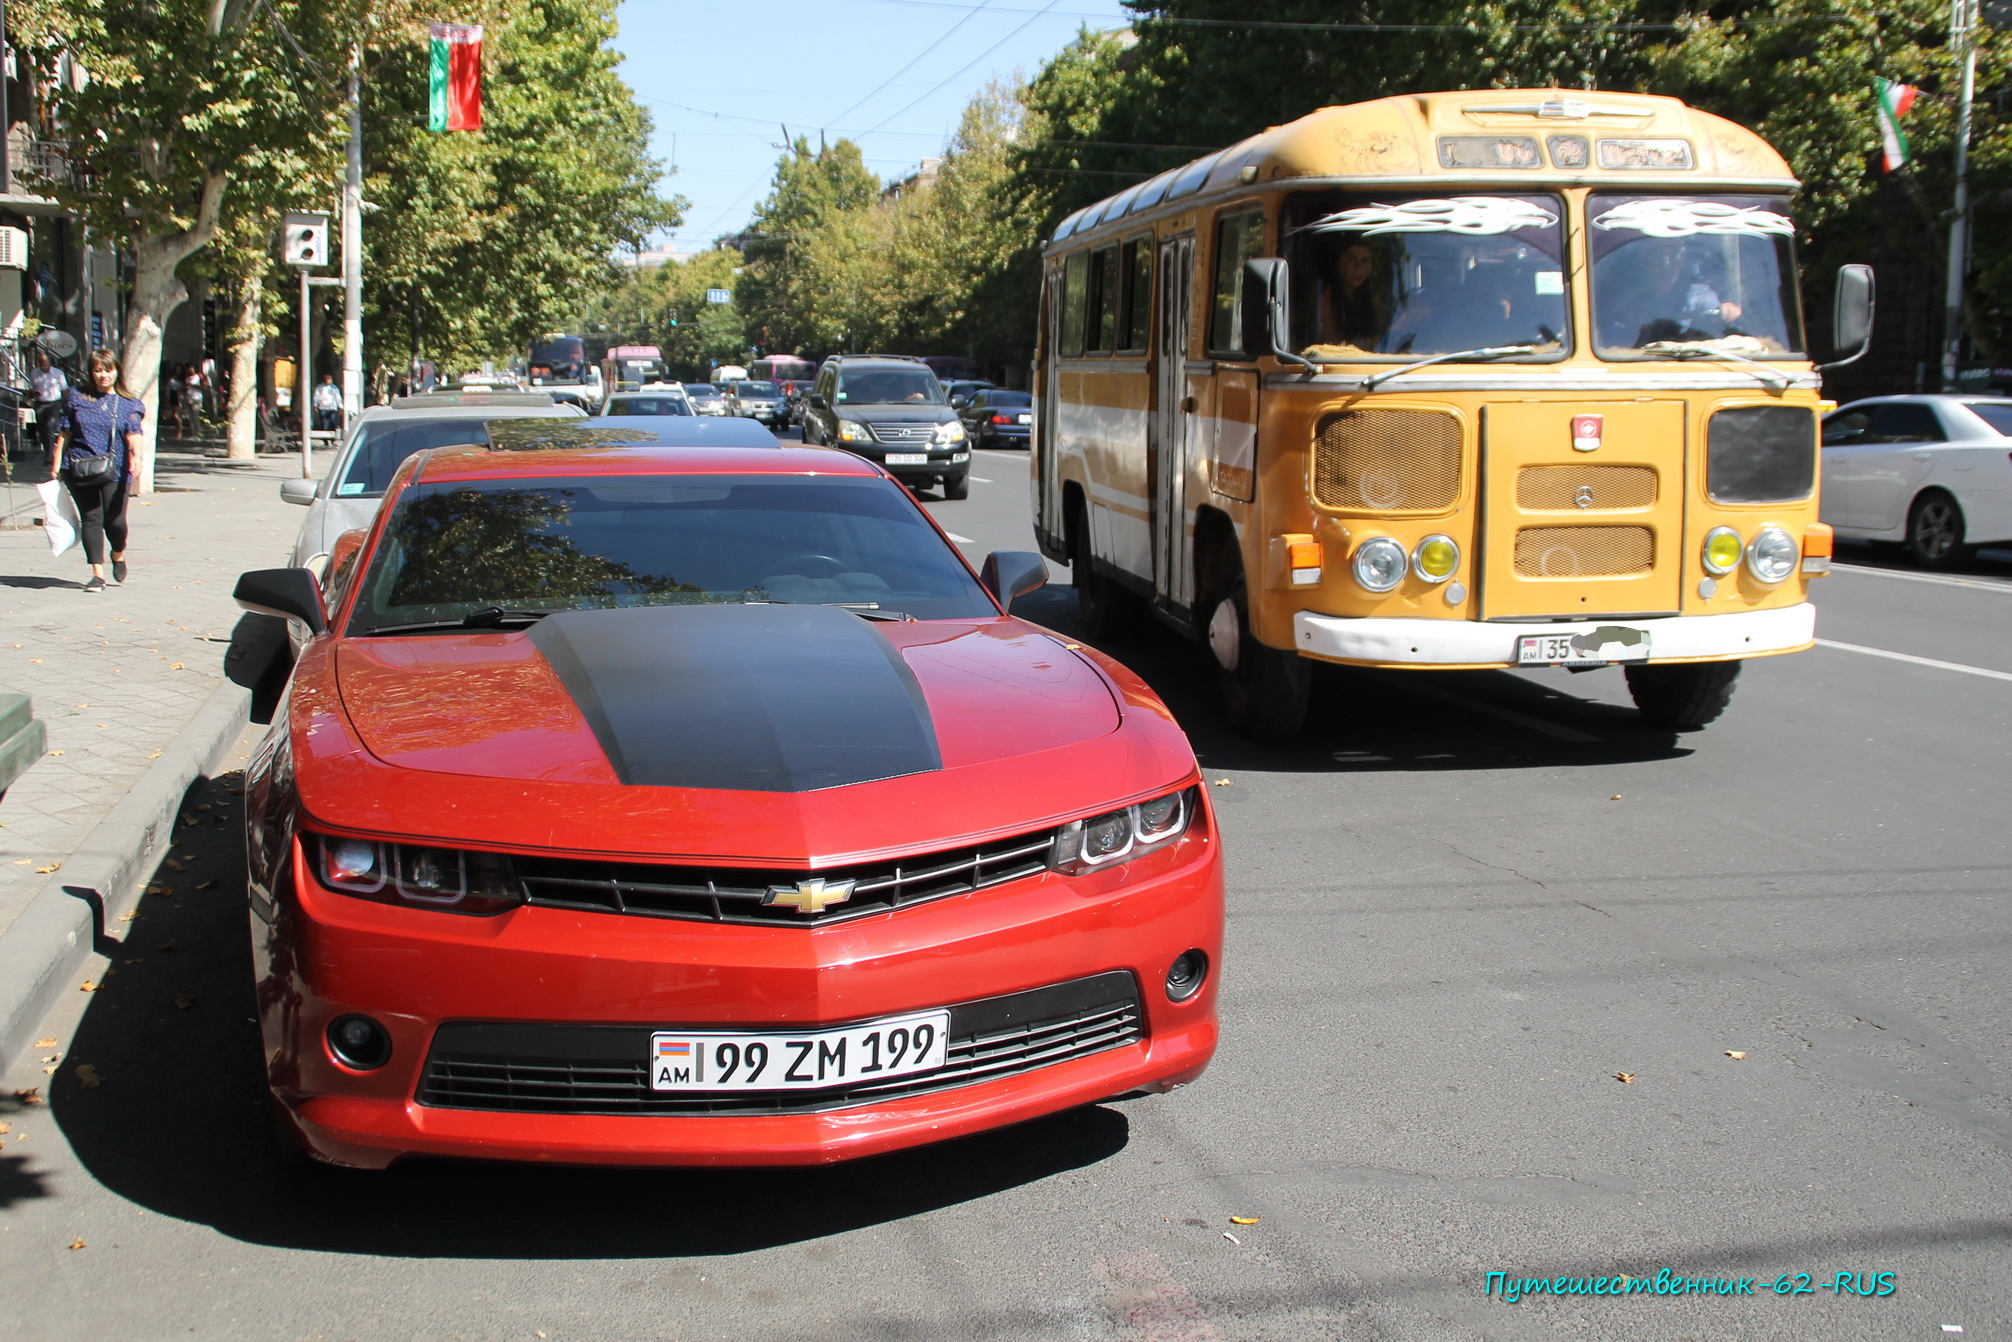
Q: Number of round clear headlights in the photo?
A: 2